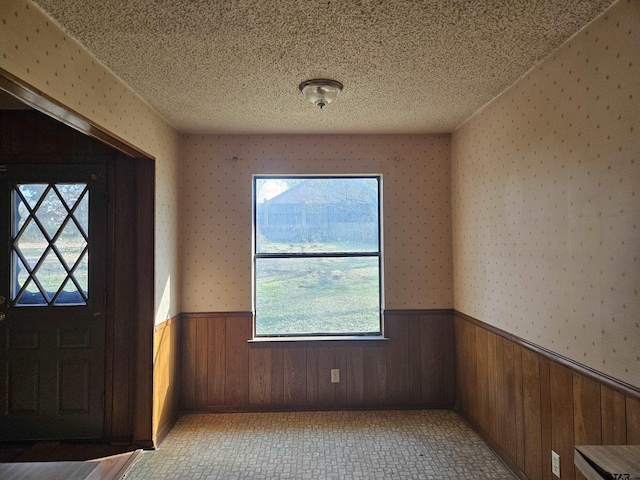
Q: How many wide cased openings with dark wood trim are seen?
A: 1